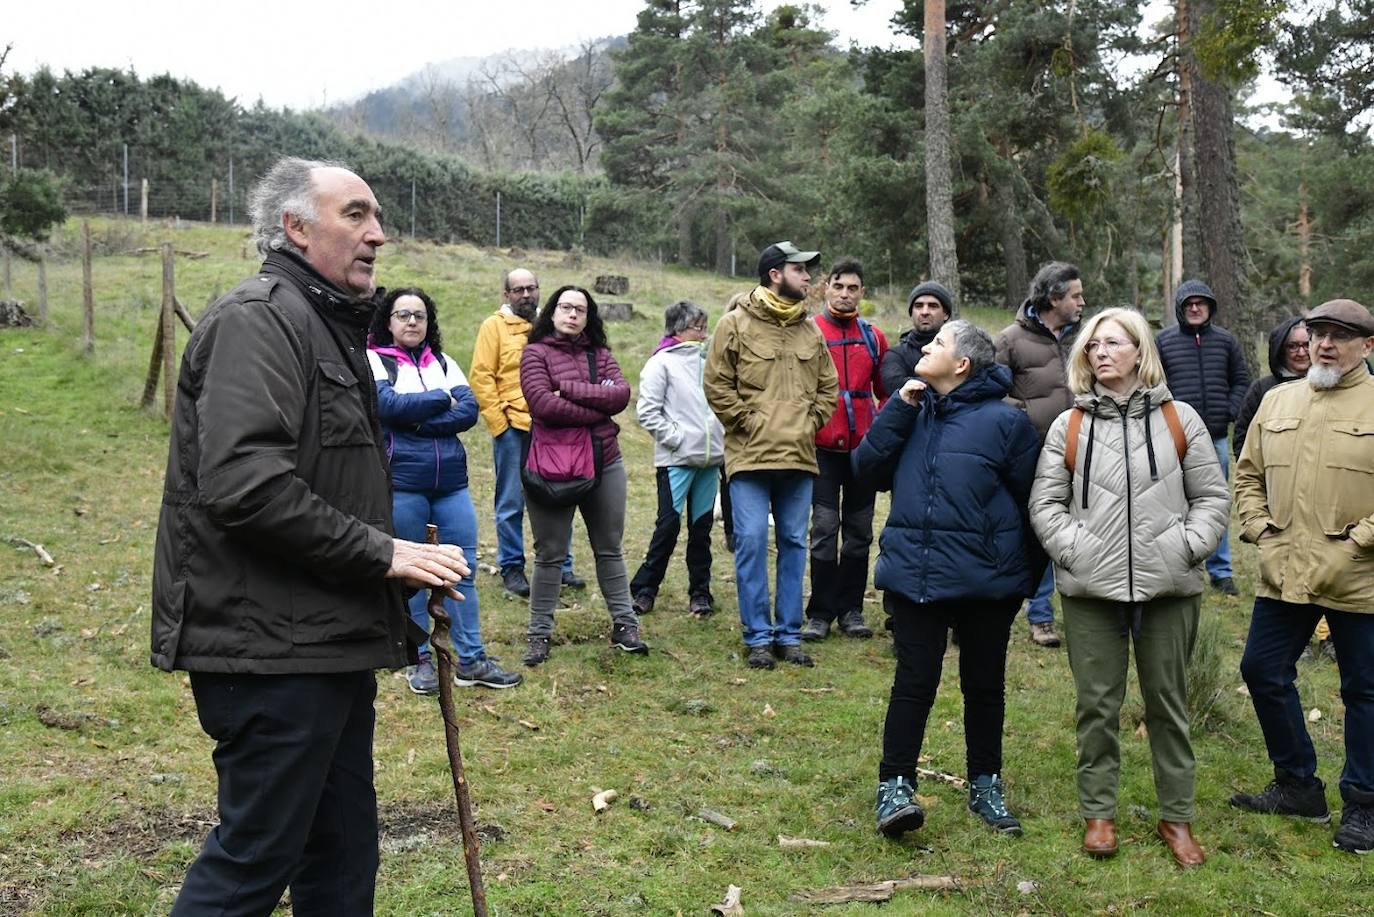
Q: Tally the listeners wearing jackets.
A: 13